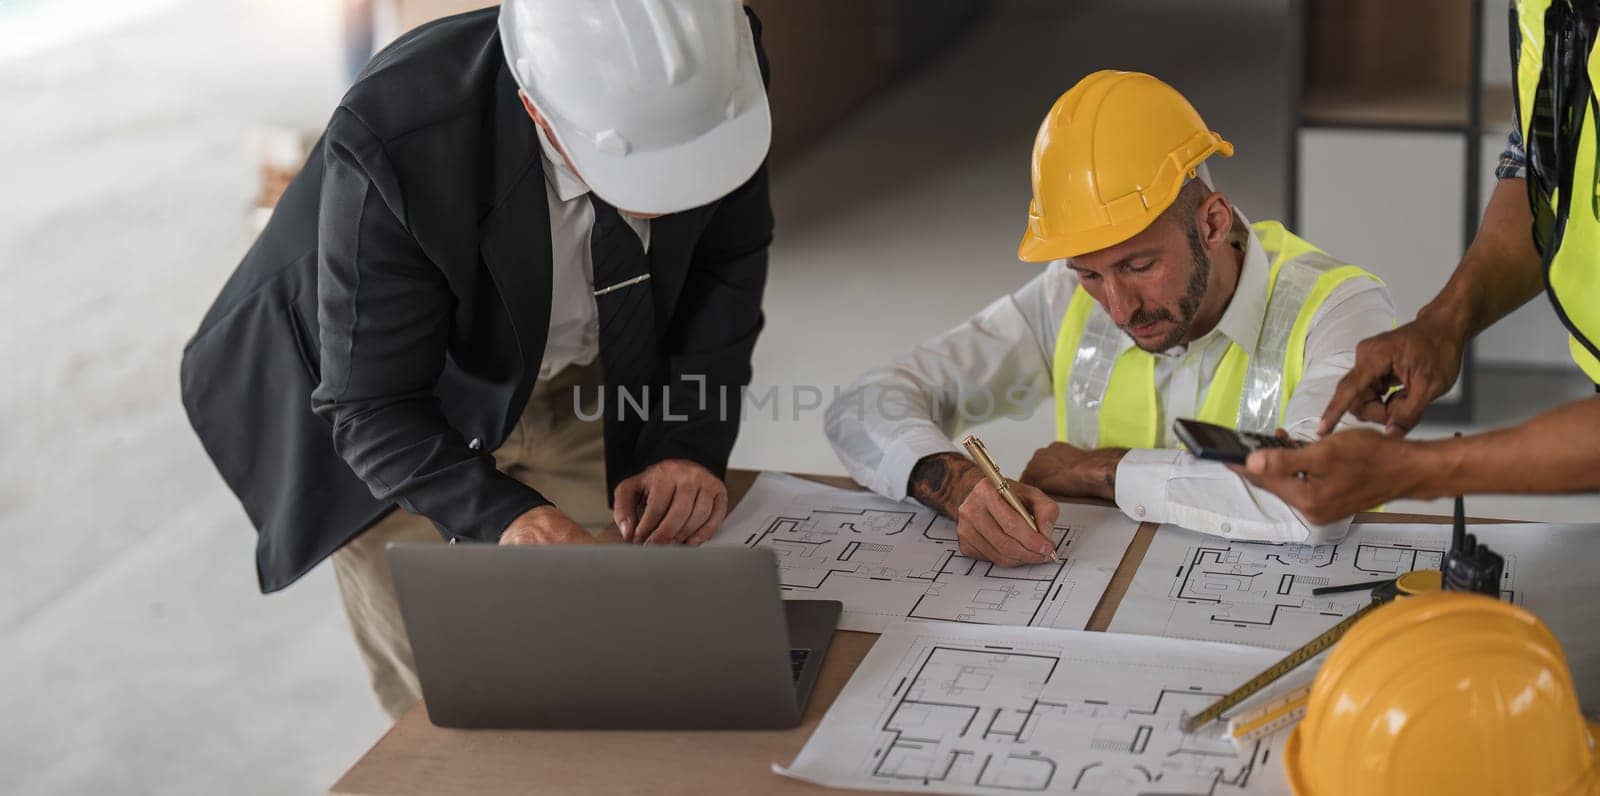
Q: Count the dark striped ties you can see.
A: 1